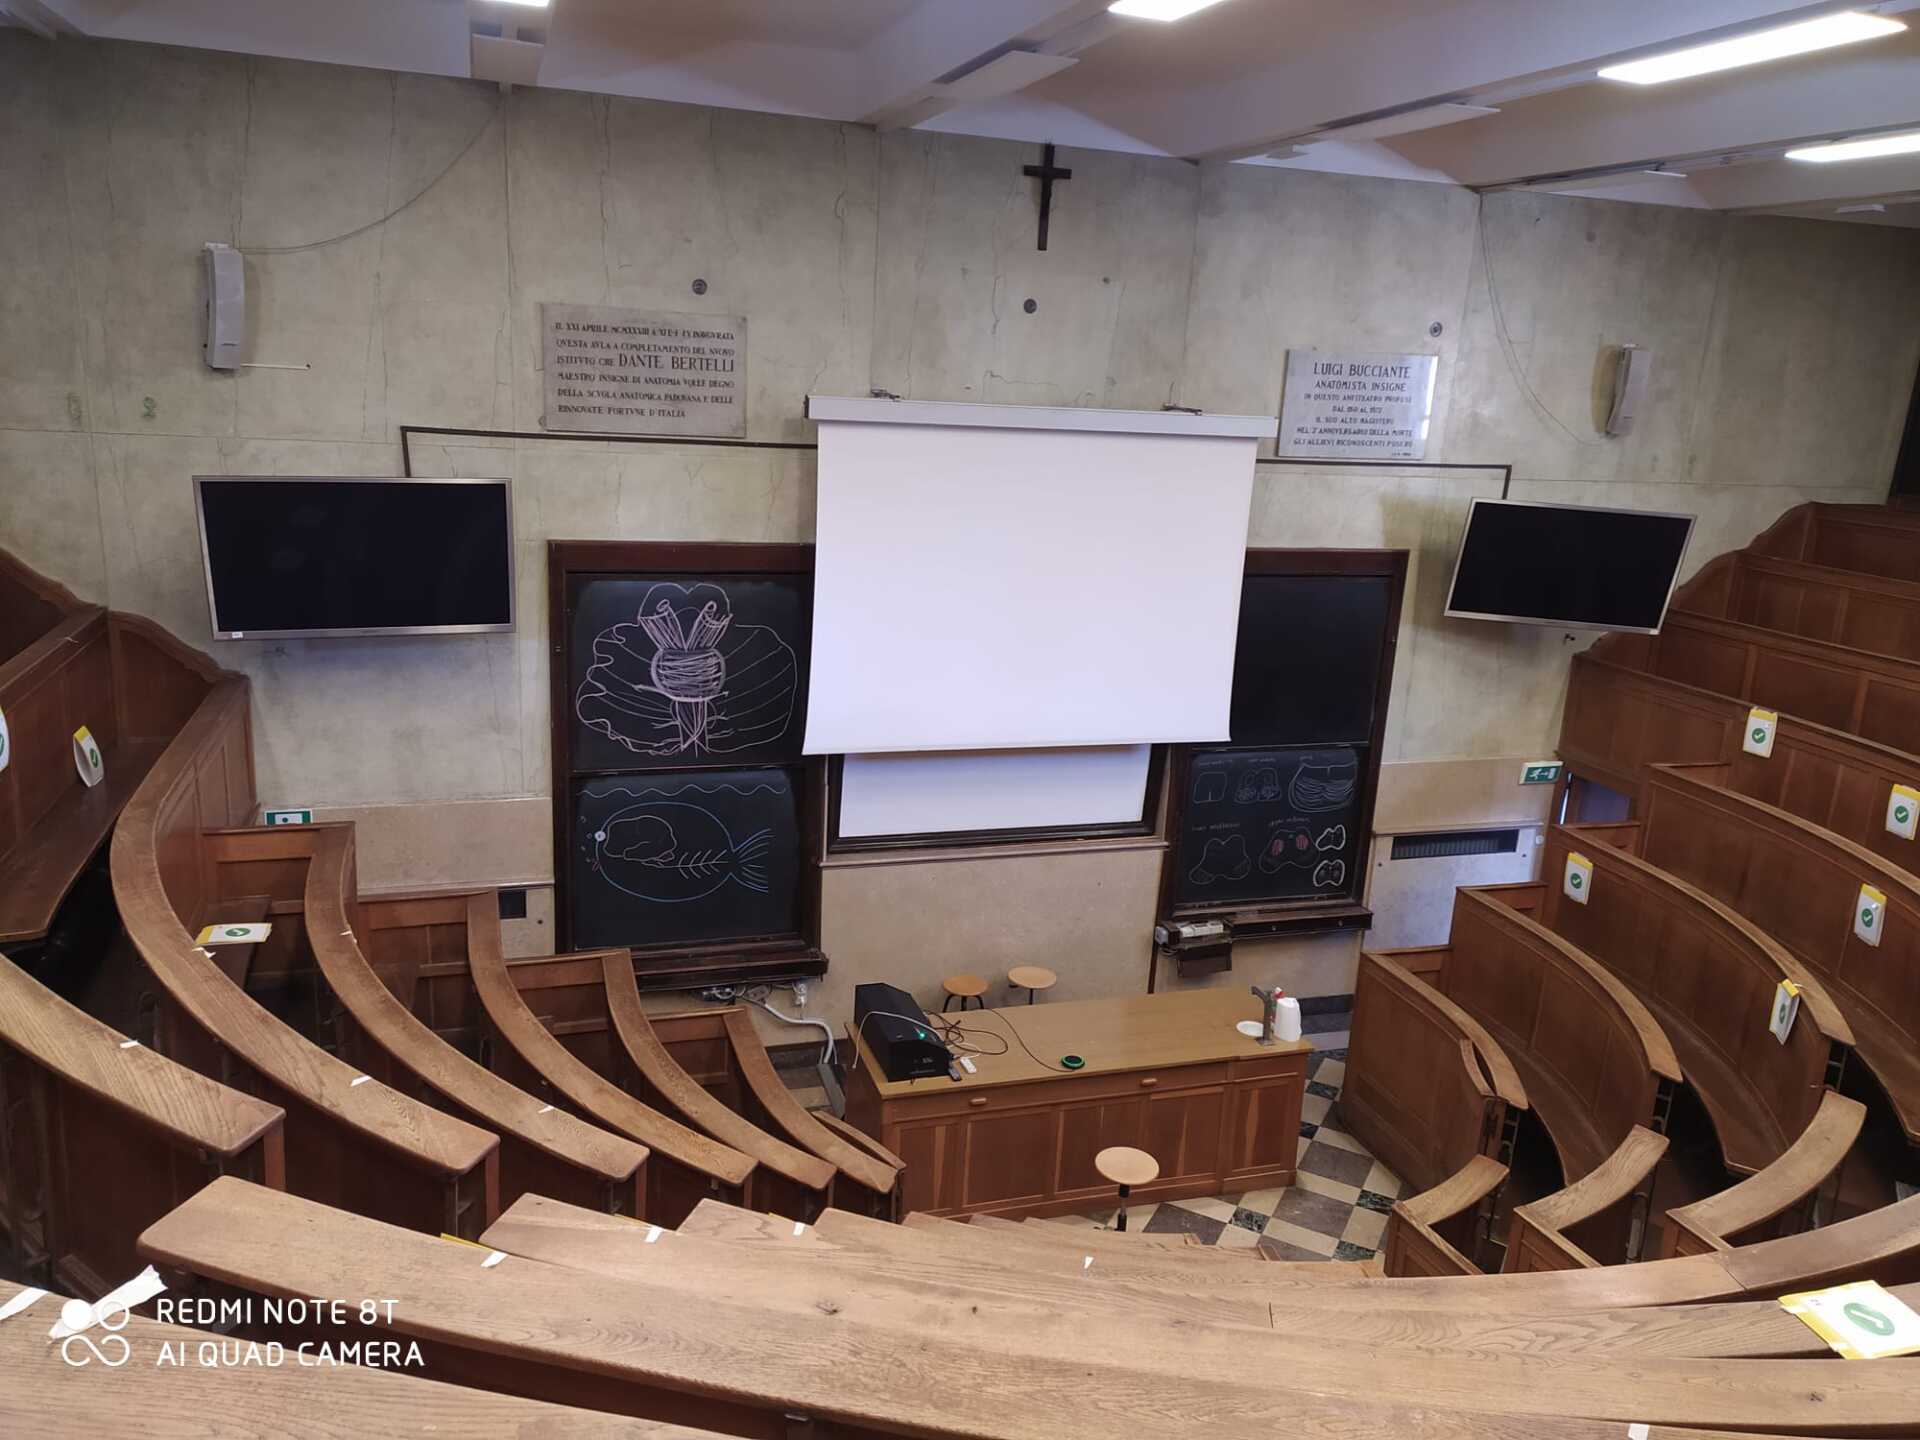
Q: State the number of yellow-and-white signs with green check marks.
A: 9